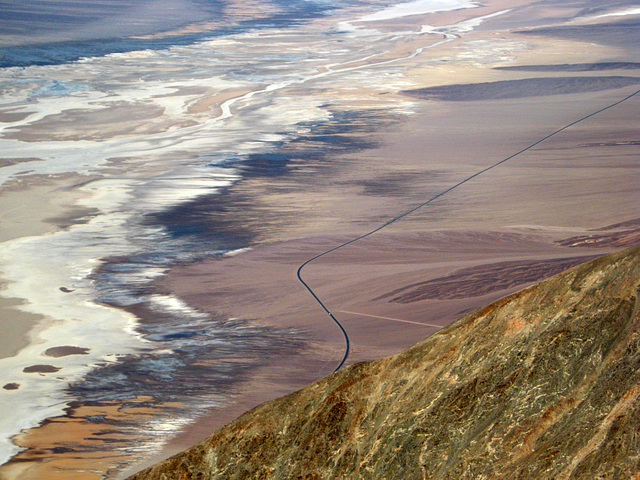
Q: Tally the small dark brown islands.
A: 4